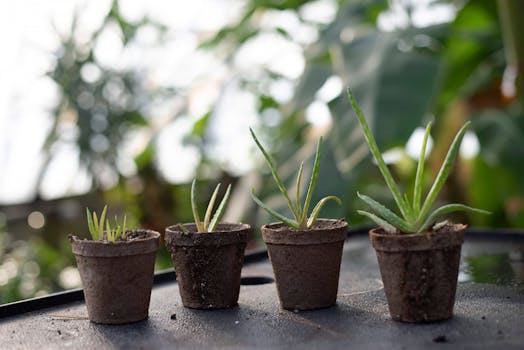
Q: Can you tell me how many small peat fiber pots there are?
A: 4